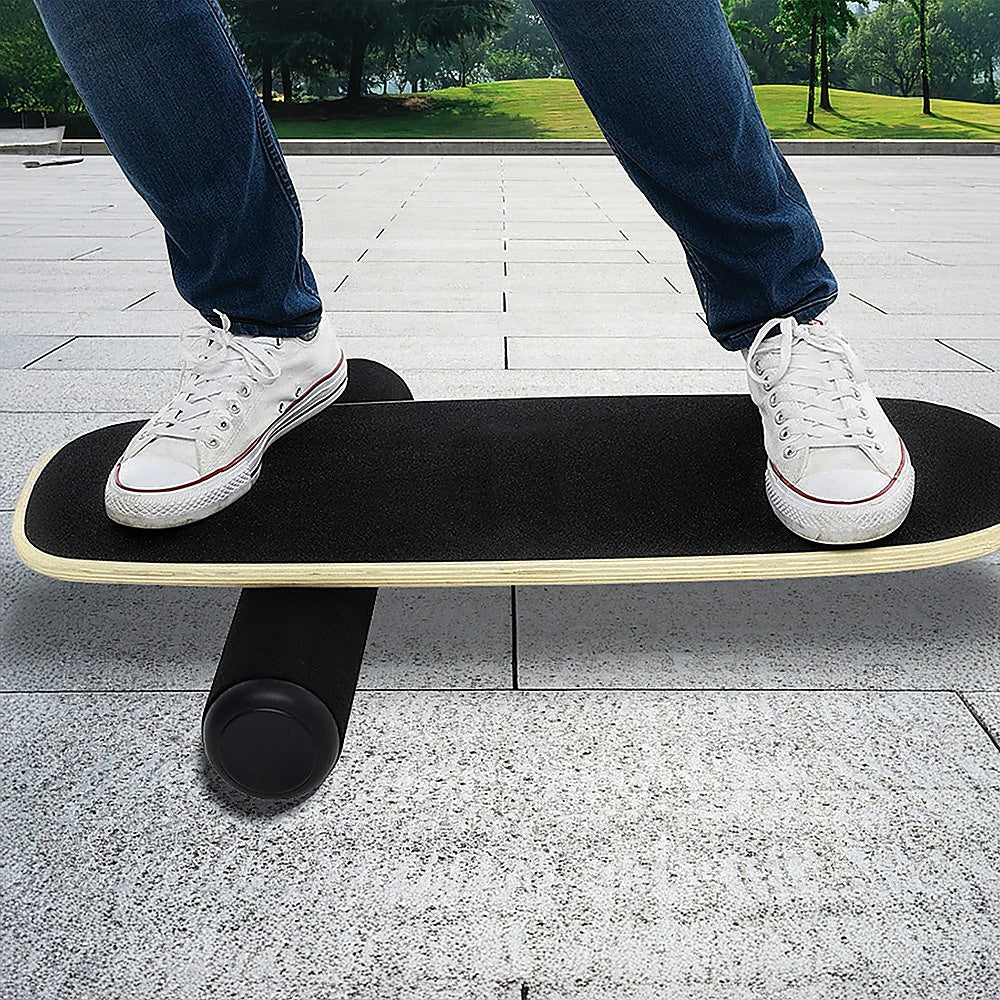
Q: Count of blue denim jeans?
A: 1